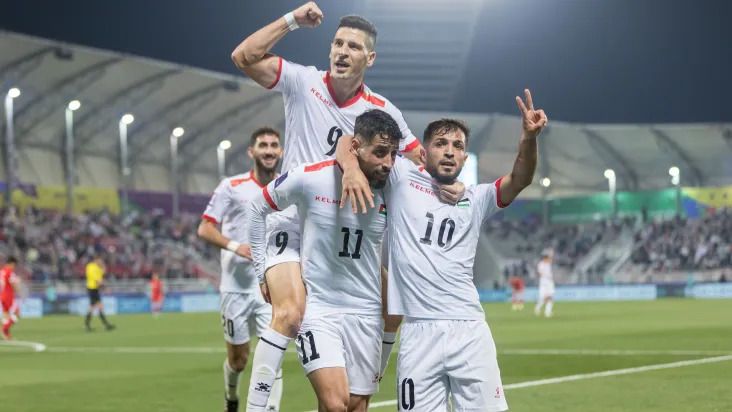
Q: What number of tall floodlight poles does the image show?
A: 8